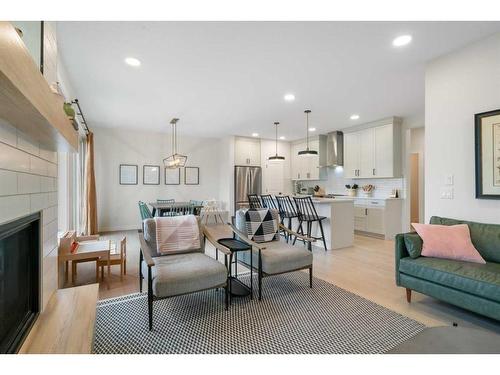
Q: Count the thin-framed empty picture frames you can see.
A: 4